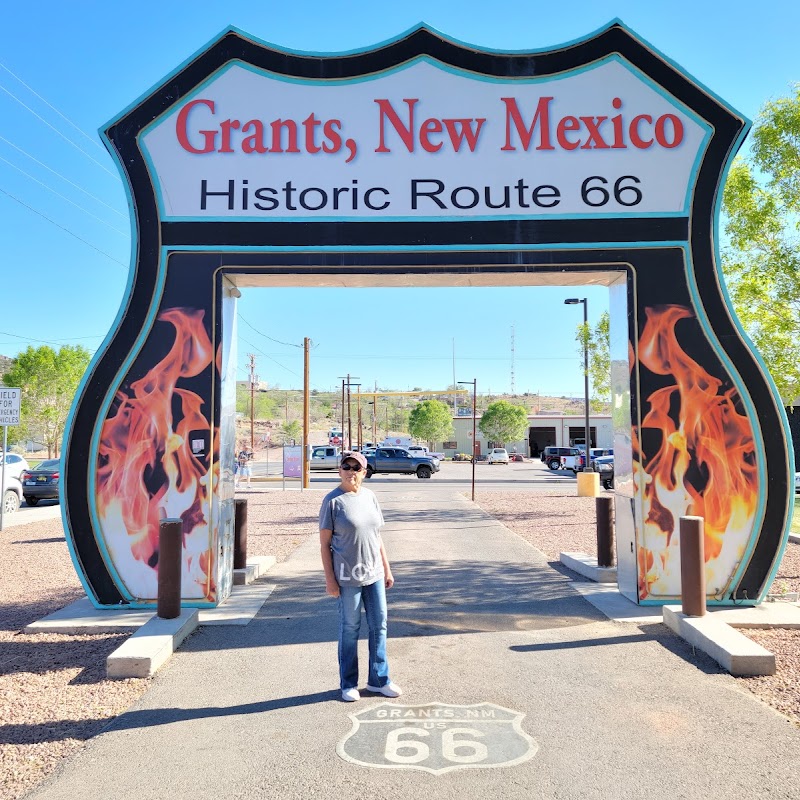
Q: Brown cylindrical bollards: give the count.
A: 4